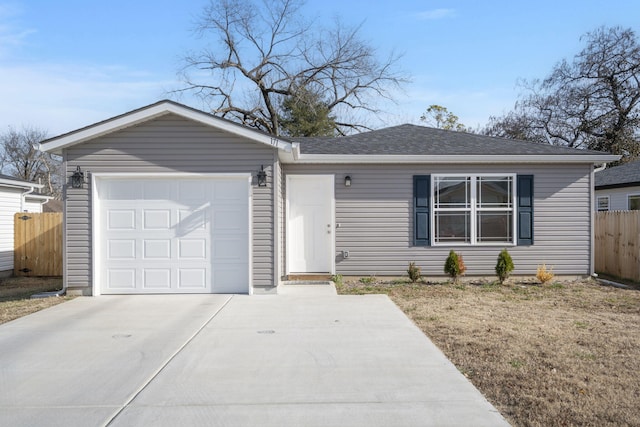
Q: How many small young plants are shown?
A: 4